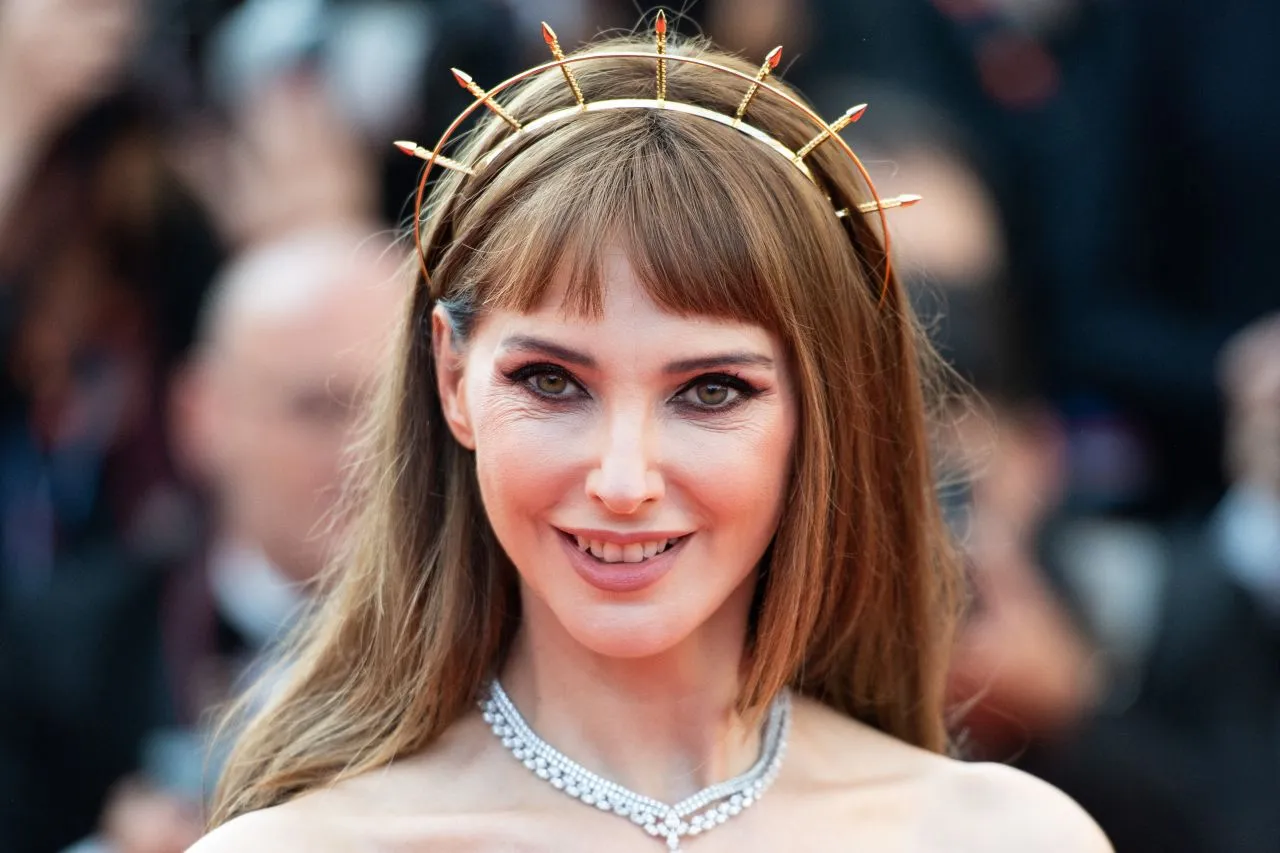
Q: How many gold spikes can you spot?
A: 7